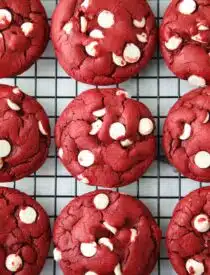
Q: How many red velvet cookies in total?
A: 9